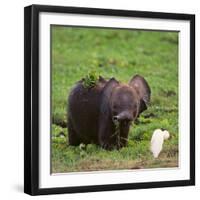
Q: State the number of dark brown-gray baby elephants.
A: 1